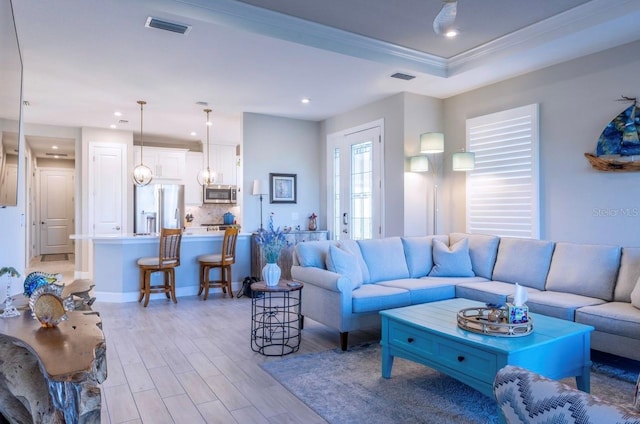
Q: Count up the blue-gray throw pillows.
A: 2